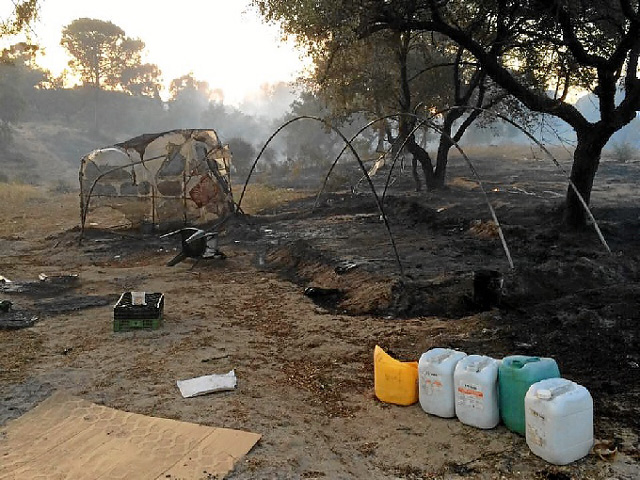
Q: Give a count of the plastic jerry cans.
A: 5